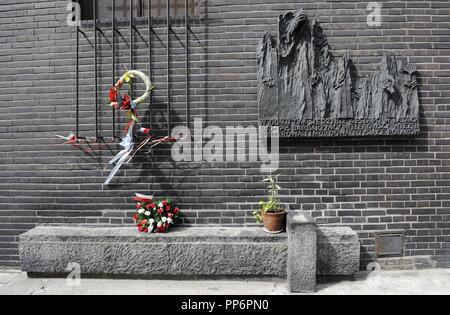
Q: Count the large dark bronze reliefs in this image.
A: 1